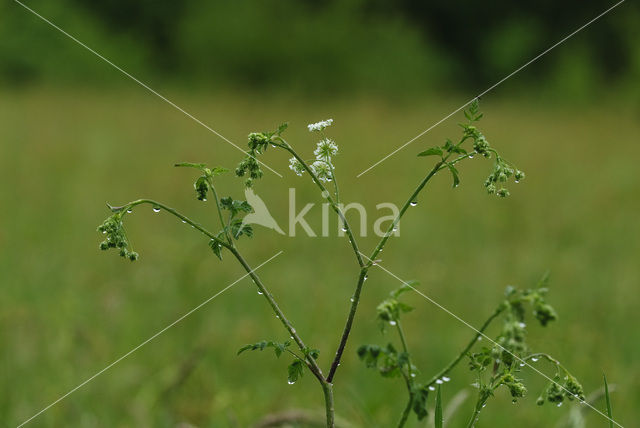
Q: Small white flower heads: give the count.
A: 4